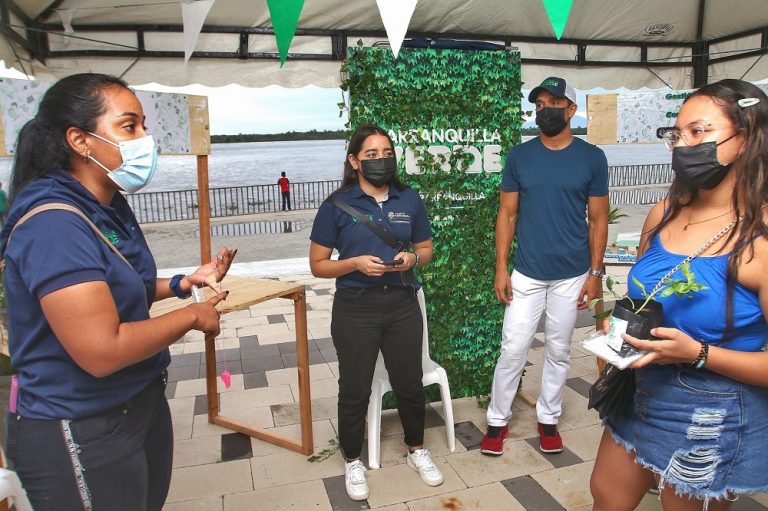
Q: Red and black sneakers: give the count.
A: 2